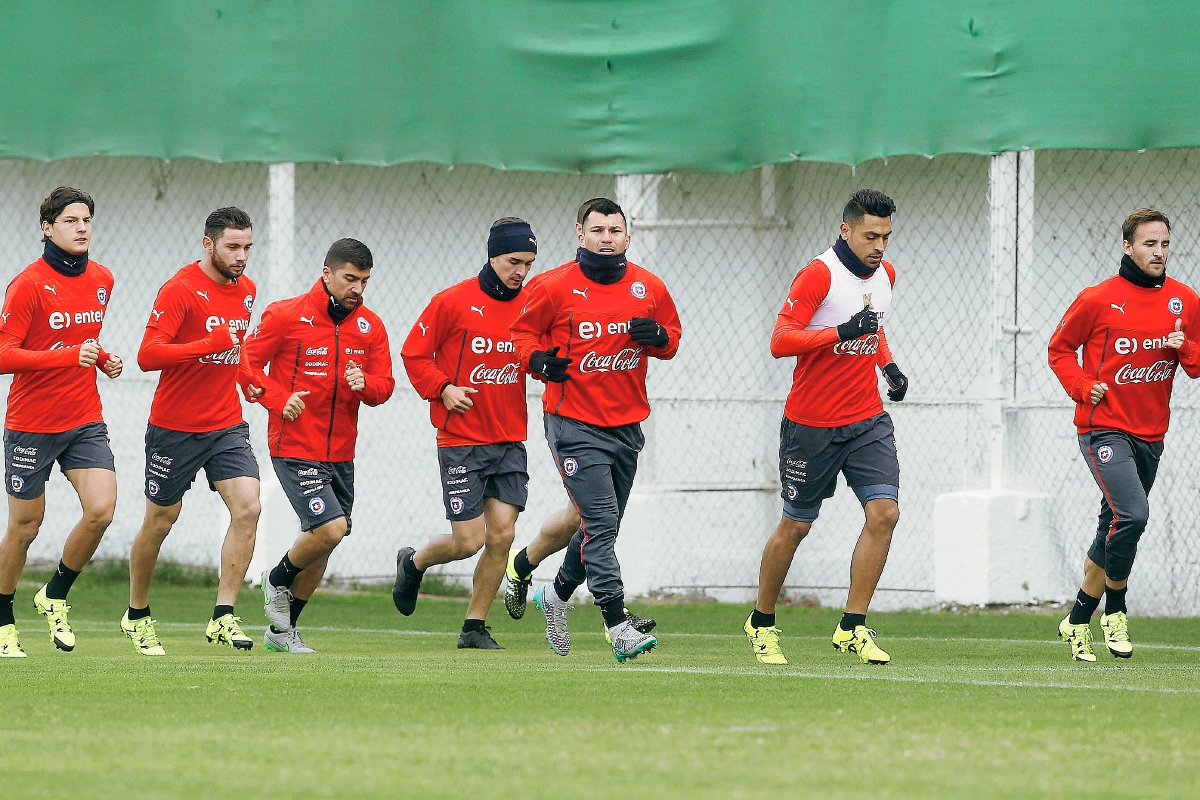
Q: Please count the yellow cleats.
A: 8